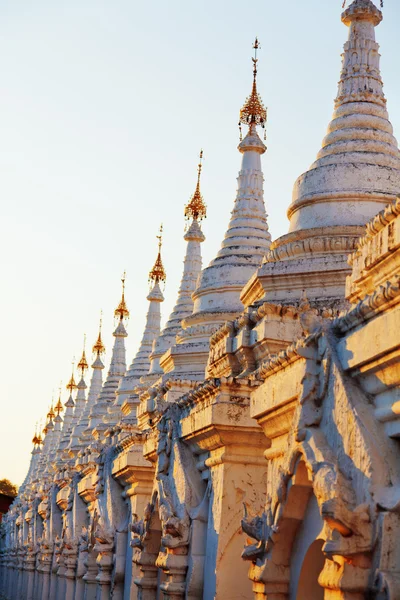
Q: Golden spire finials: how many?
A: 12